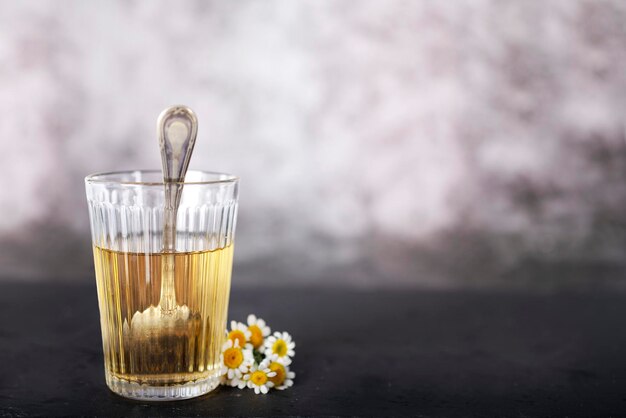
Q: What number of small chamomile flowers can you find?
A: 6